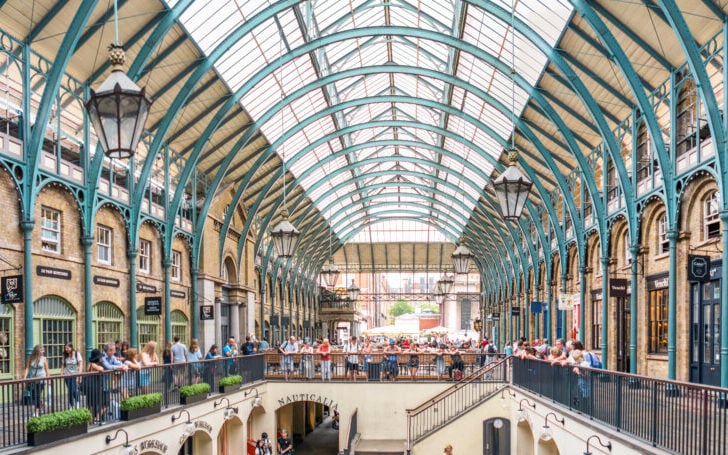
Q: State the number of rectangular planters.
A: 4